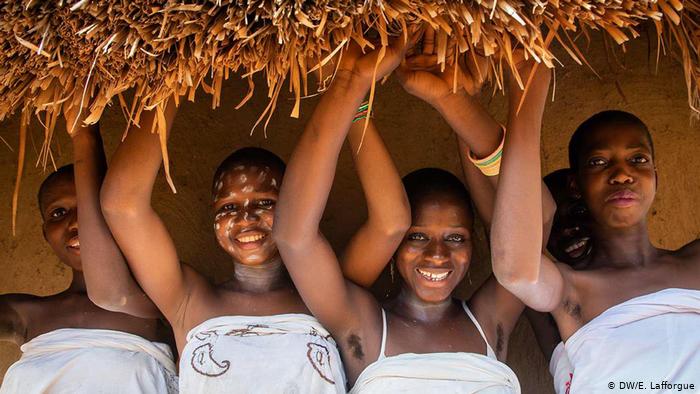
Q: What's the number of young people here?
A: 5